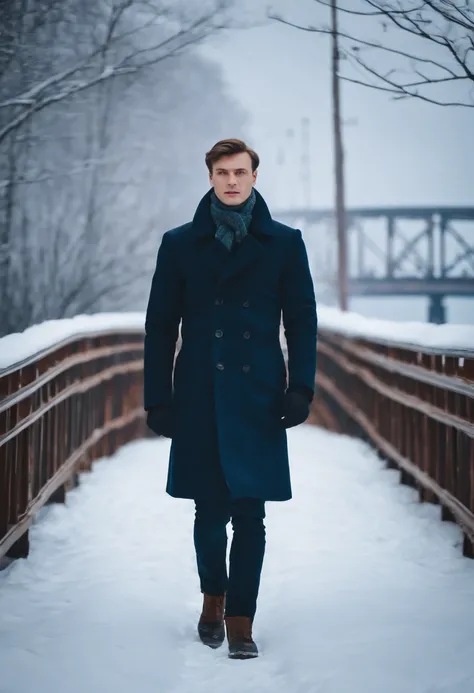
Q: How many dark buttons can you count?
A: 6